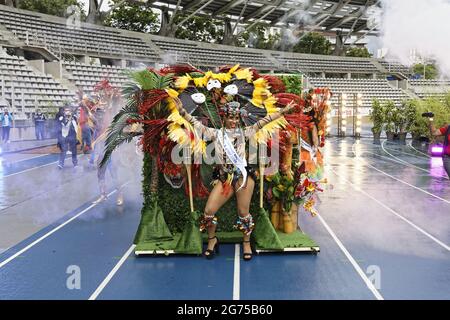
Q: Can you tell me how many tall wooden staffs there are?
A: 2